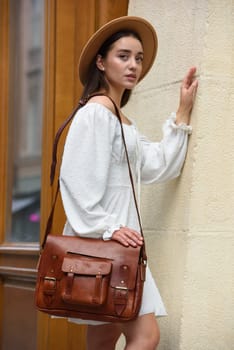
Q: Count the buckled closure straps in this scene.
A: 2